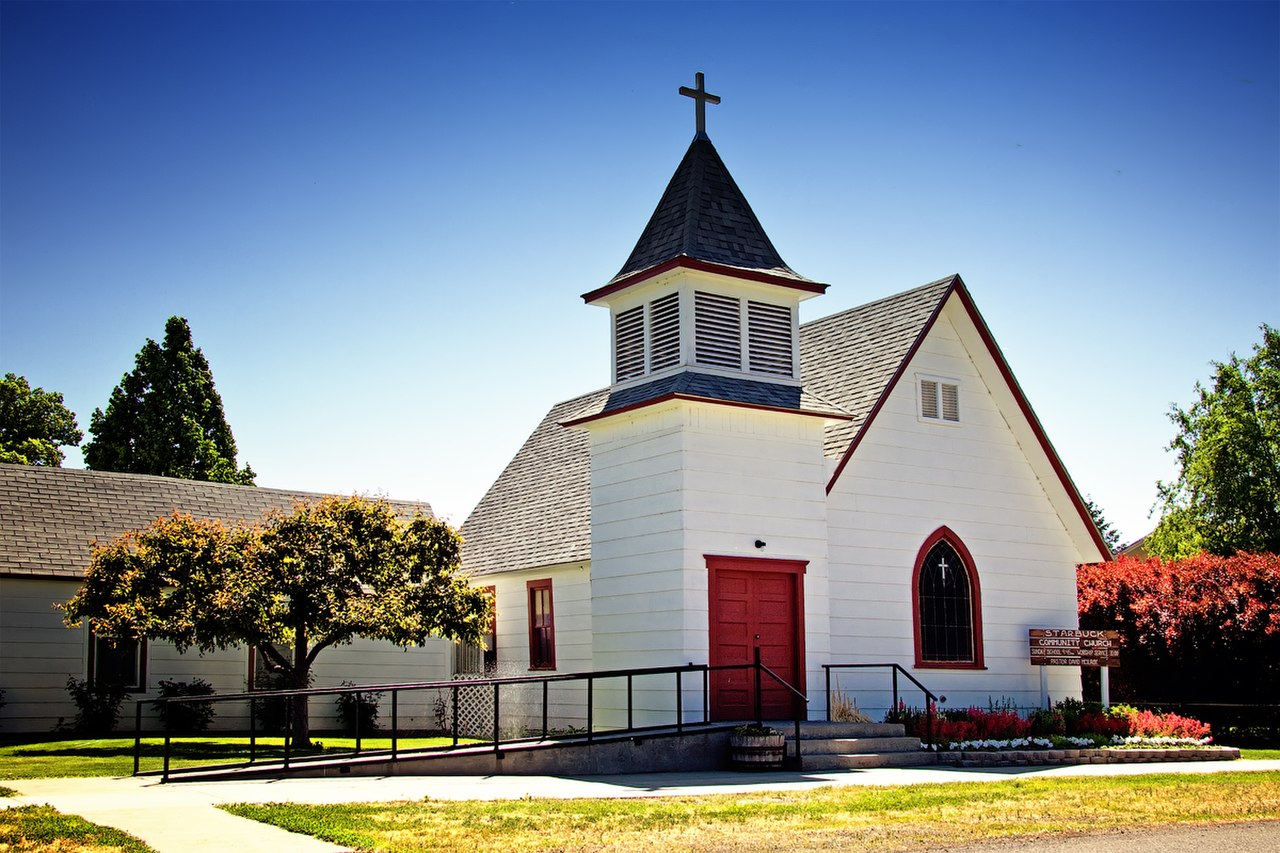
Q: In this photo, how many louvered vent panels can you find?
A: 6